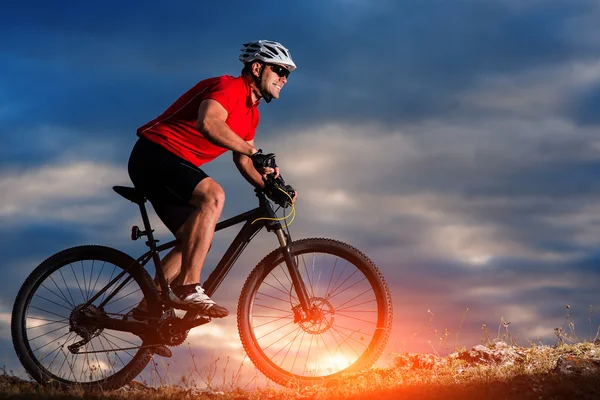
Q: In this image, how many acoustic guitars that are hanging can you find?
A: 0